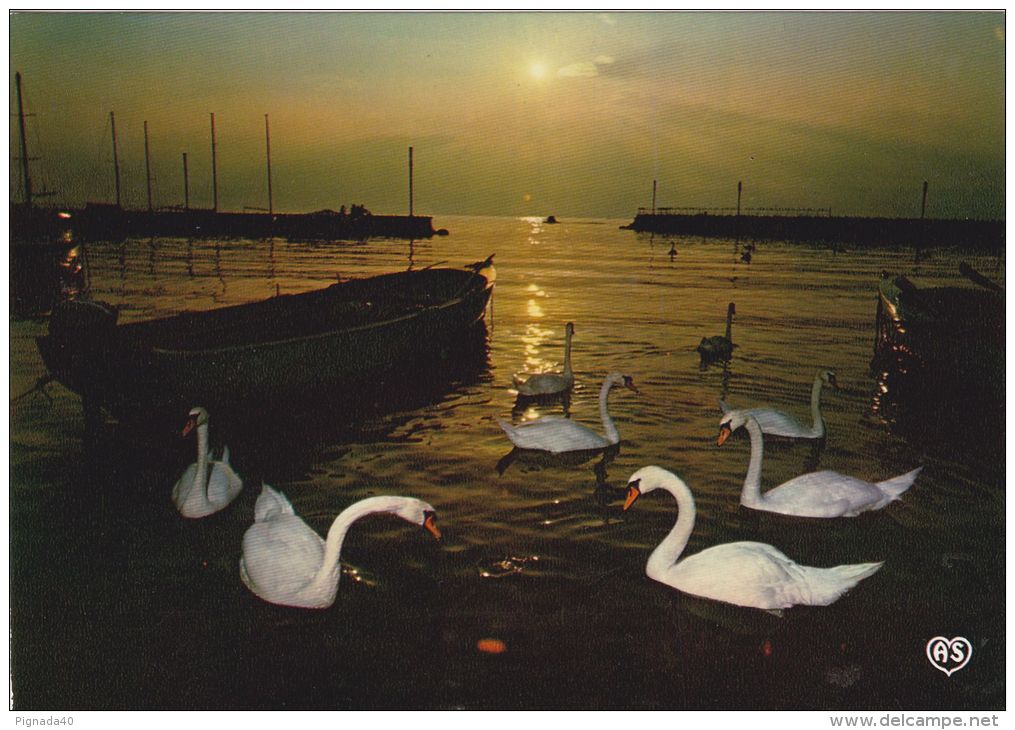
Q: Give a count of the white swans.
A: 7